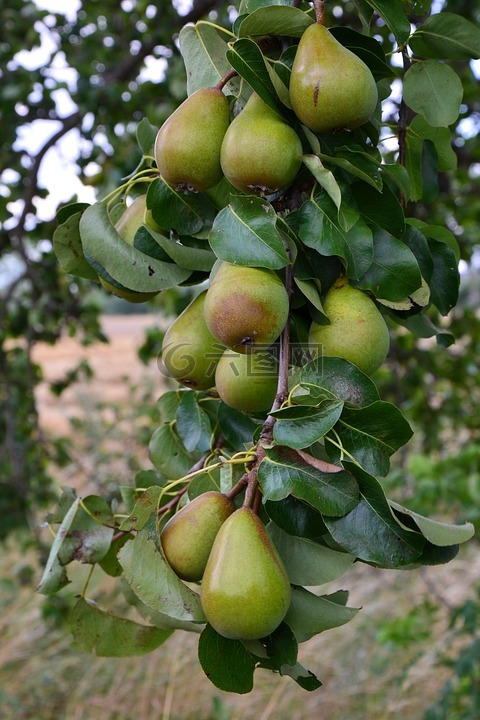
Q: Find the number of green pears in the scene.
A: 10